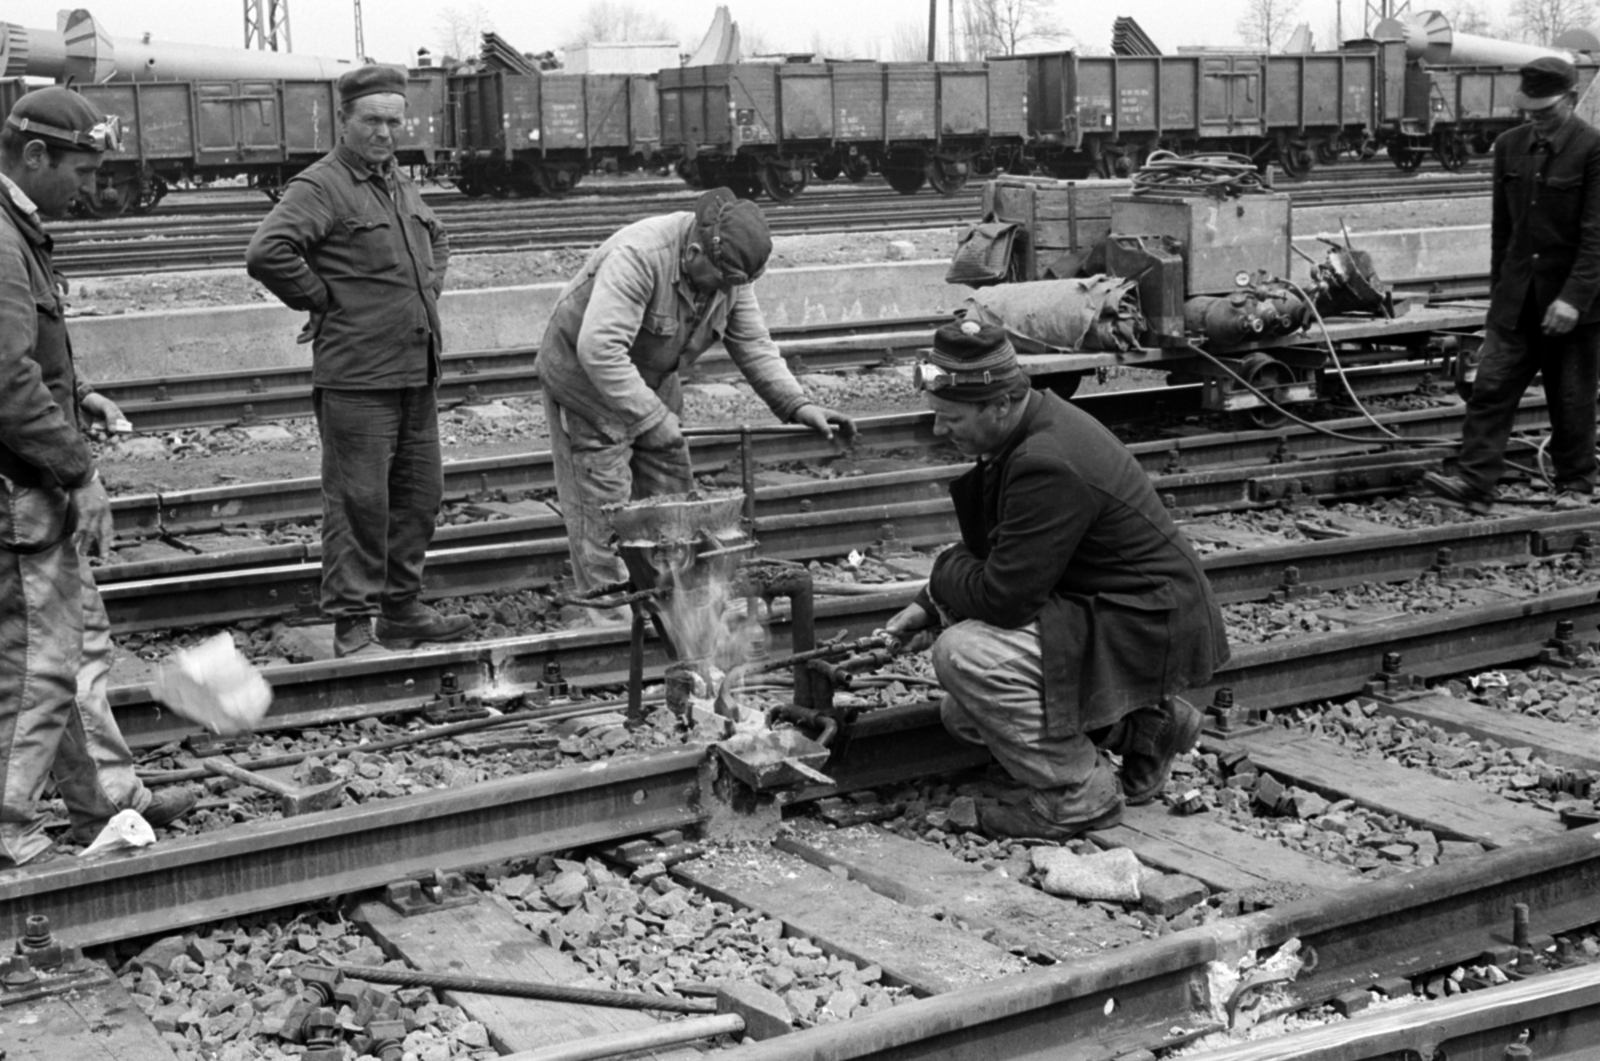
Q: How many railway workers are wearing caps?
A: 5